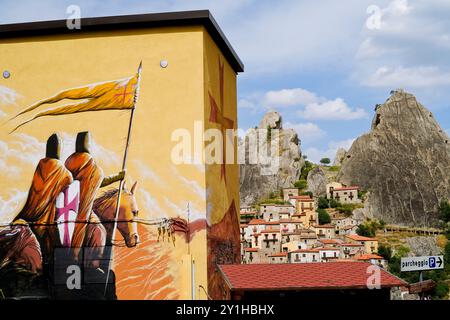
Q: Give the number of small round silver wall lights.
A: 2